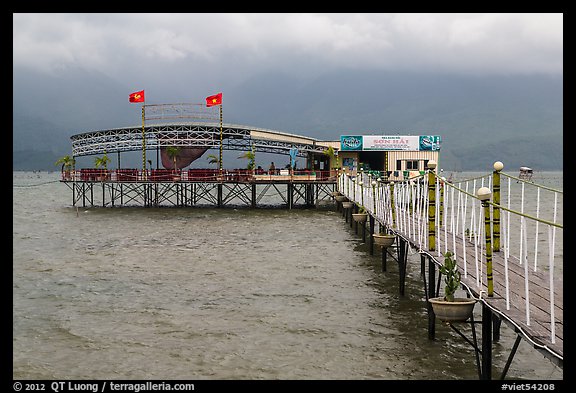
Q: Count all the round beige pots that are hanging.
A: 6